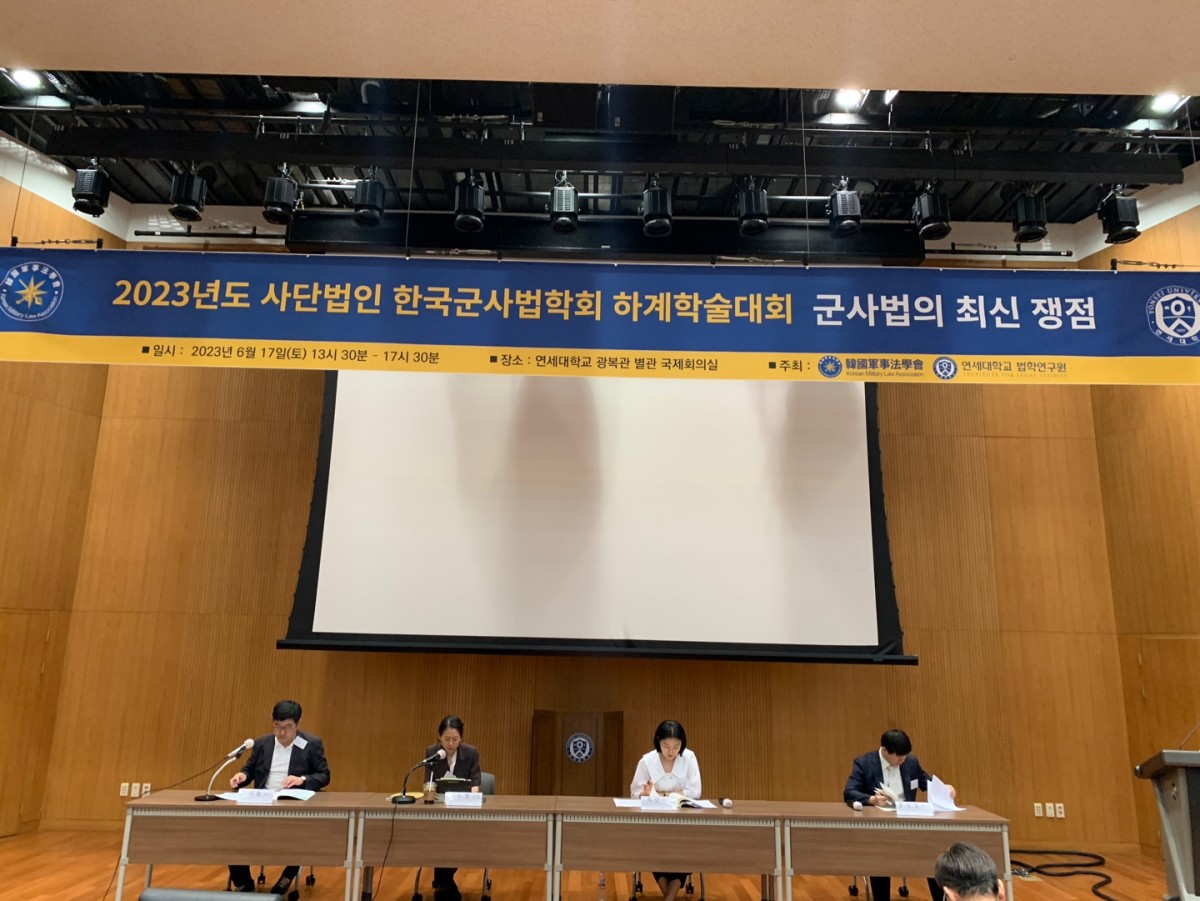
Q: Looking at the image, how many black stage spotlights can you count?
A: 12